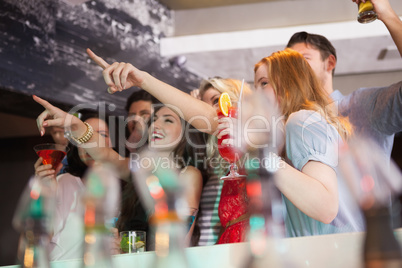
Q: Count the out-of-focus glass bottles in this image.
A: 5